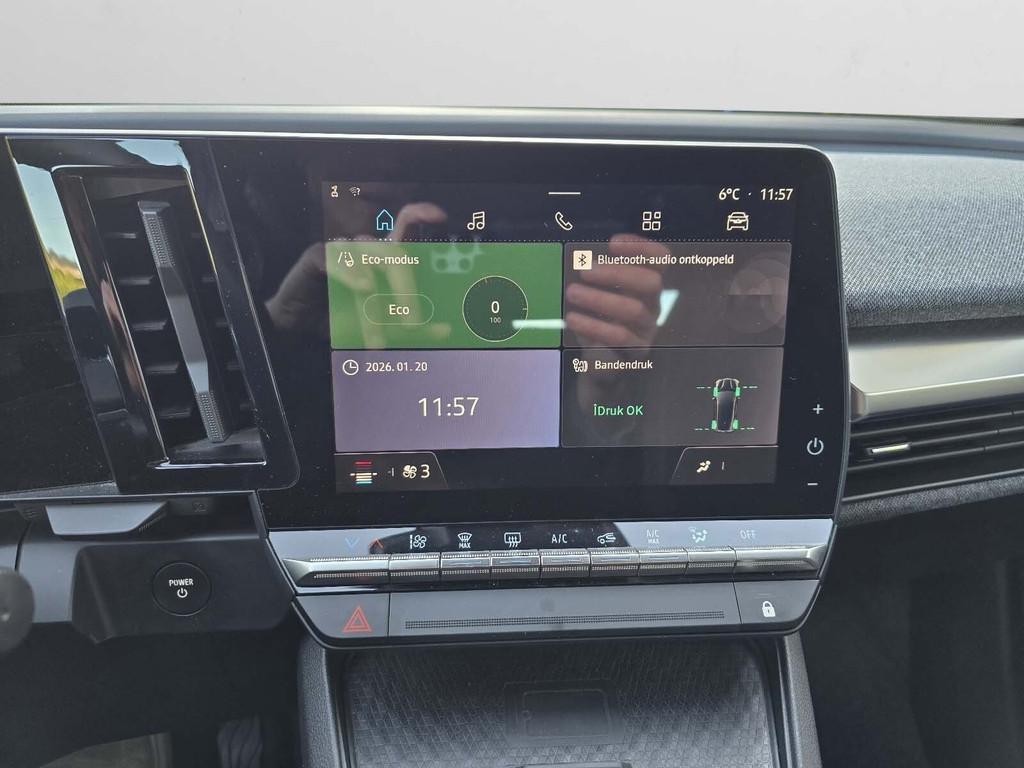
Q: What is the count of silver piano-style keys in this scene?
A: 9